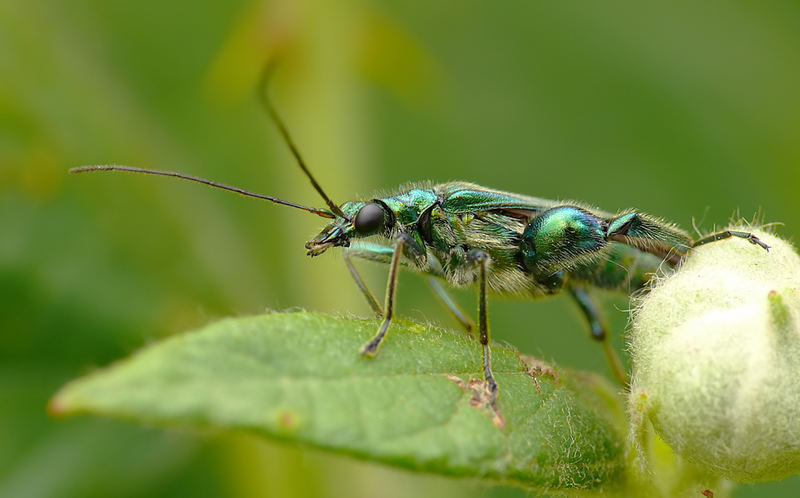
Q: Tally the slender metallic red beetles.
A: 0